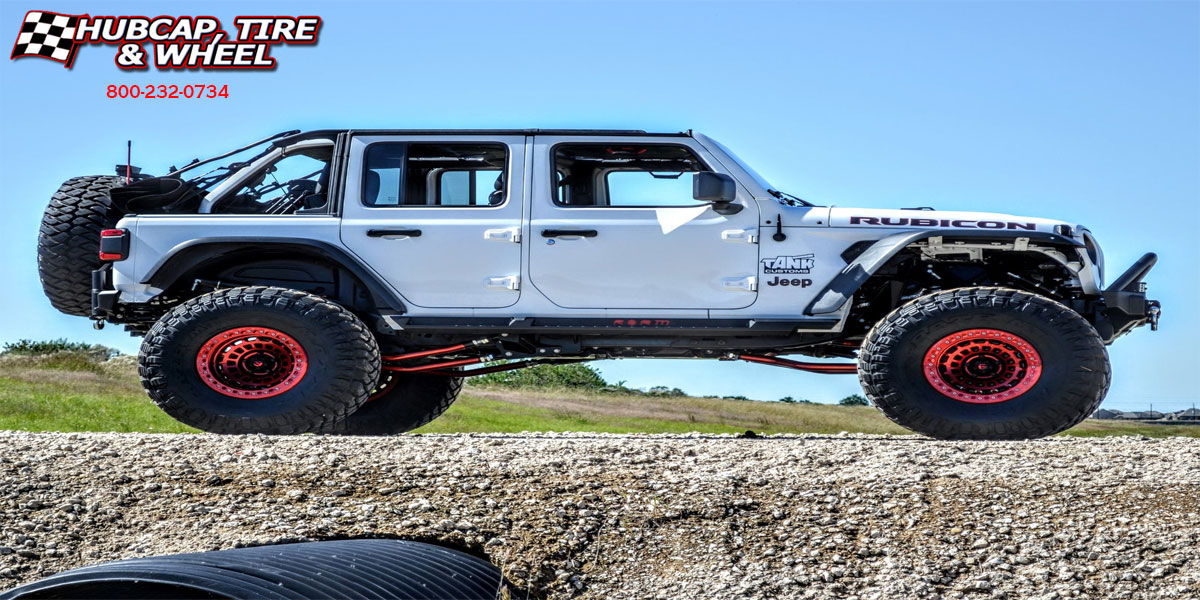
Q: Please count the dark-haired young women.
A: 0